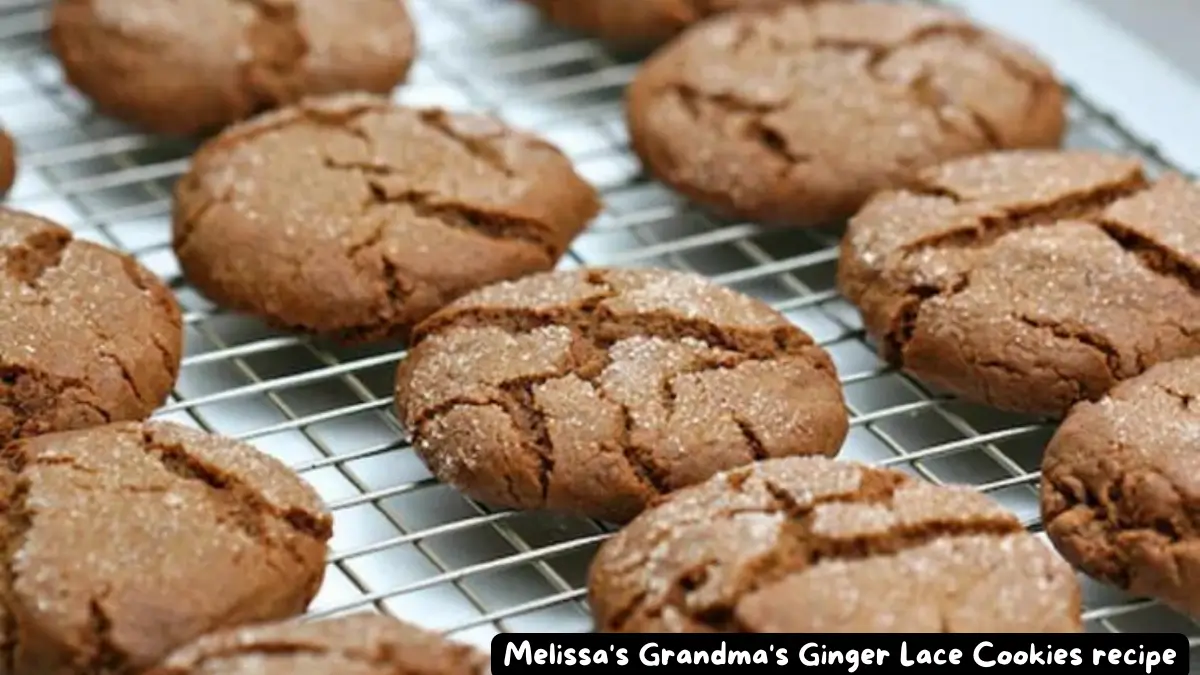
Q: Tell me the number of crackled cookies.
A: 12